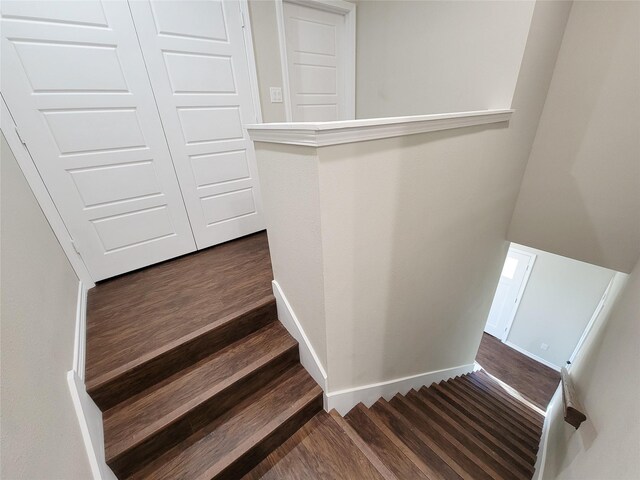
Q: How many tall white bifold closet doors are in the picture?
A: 2